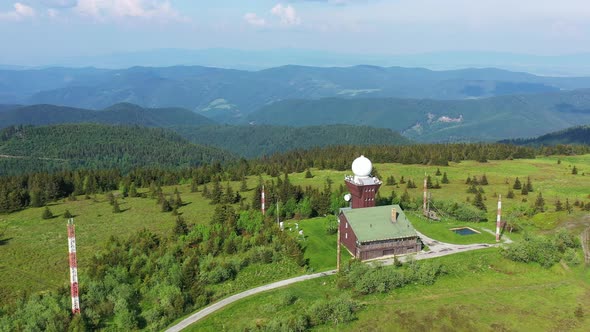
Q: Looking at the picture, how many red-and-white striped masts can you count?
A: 4